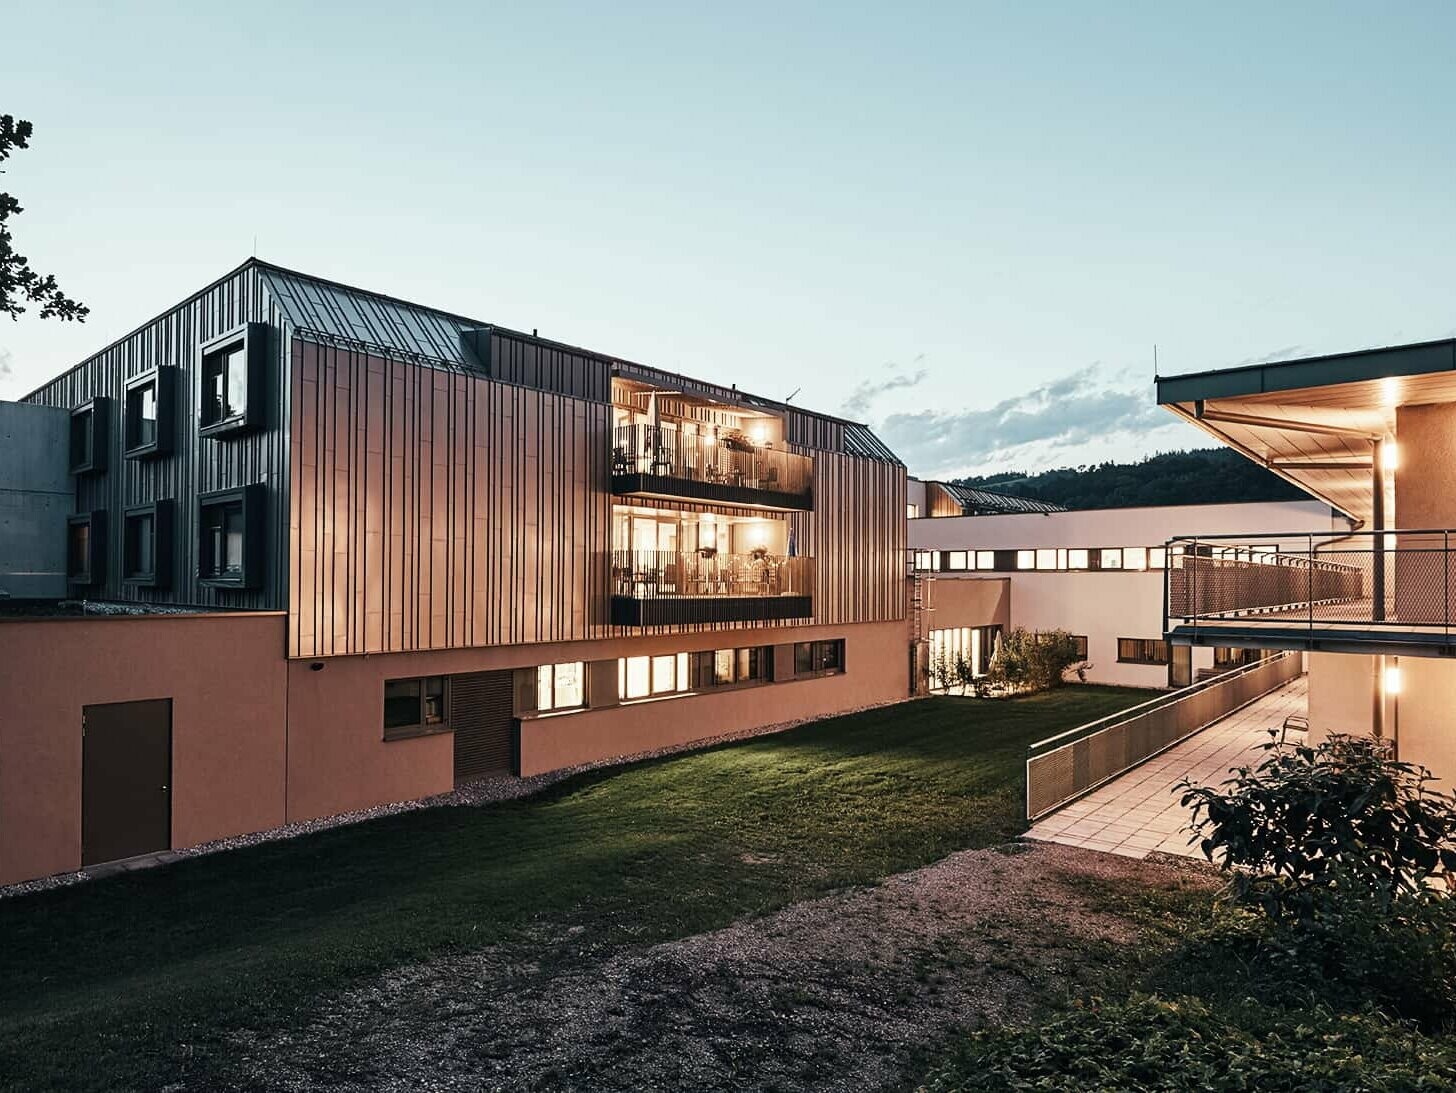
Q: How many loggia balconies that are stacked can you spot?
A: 2